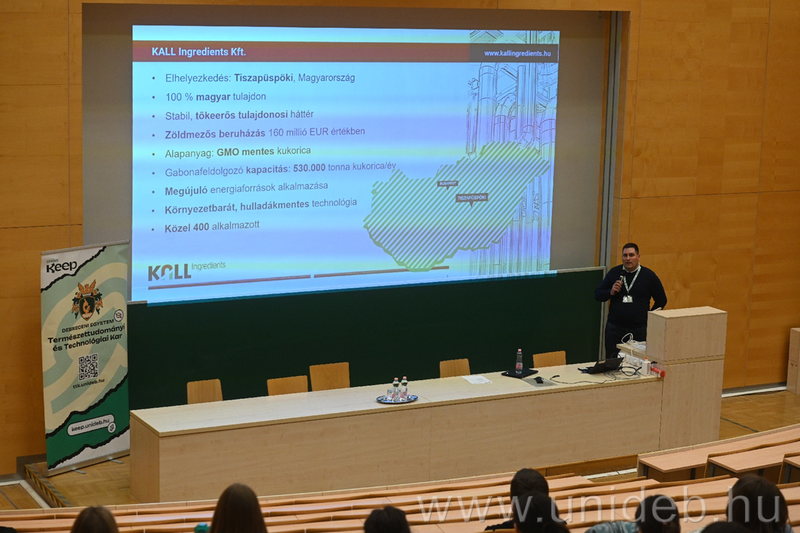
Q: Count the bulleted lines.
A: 9